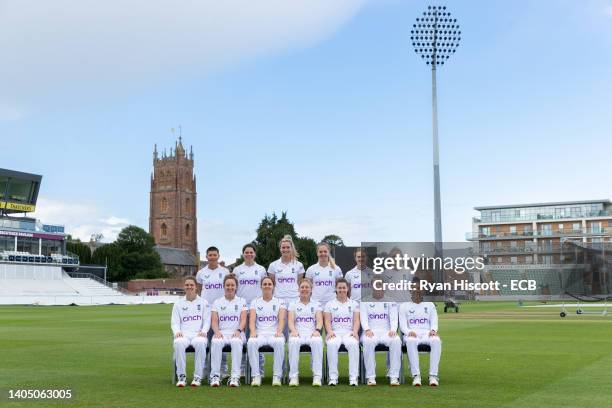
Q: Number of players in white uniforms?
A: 13